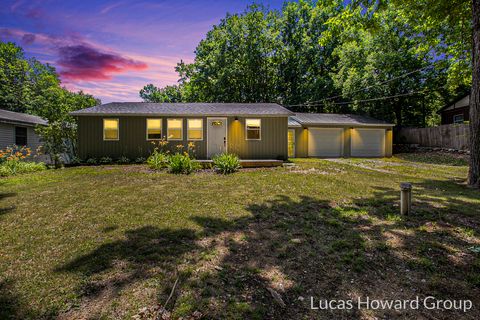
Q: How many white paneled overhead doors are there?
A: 2